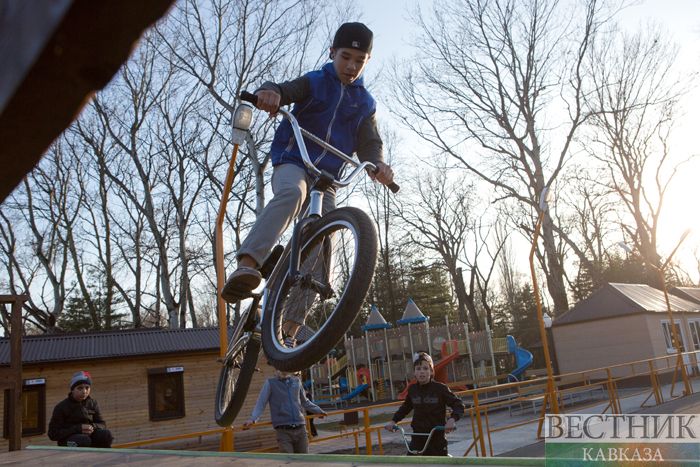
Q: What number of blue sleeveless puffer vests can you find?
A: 1